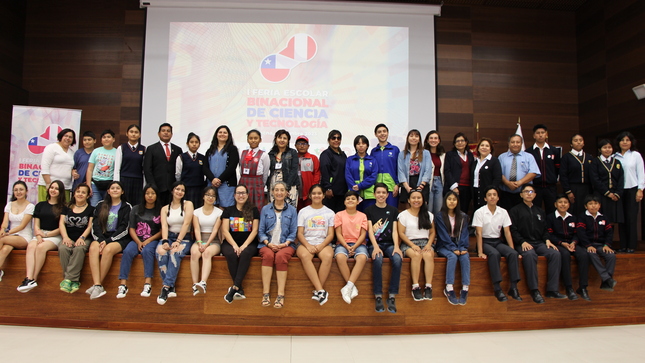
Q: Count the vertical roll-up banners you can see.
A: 1